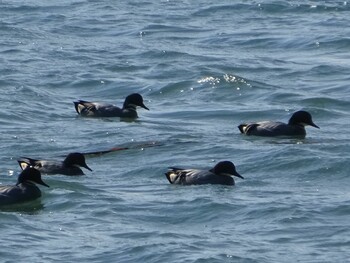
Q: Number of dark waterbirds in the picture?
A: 5